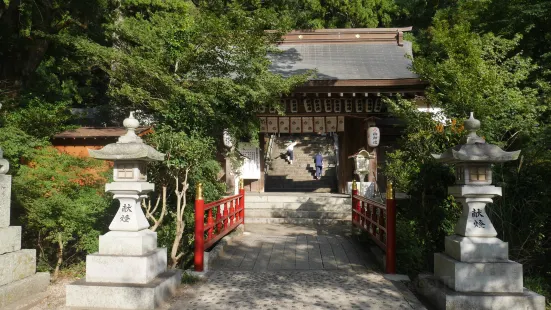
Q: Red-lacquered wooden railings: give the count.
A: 2